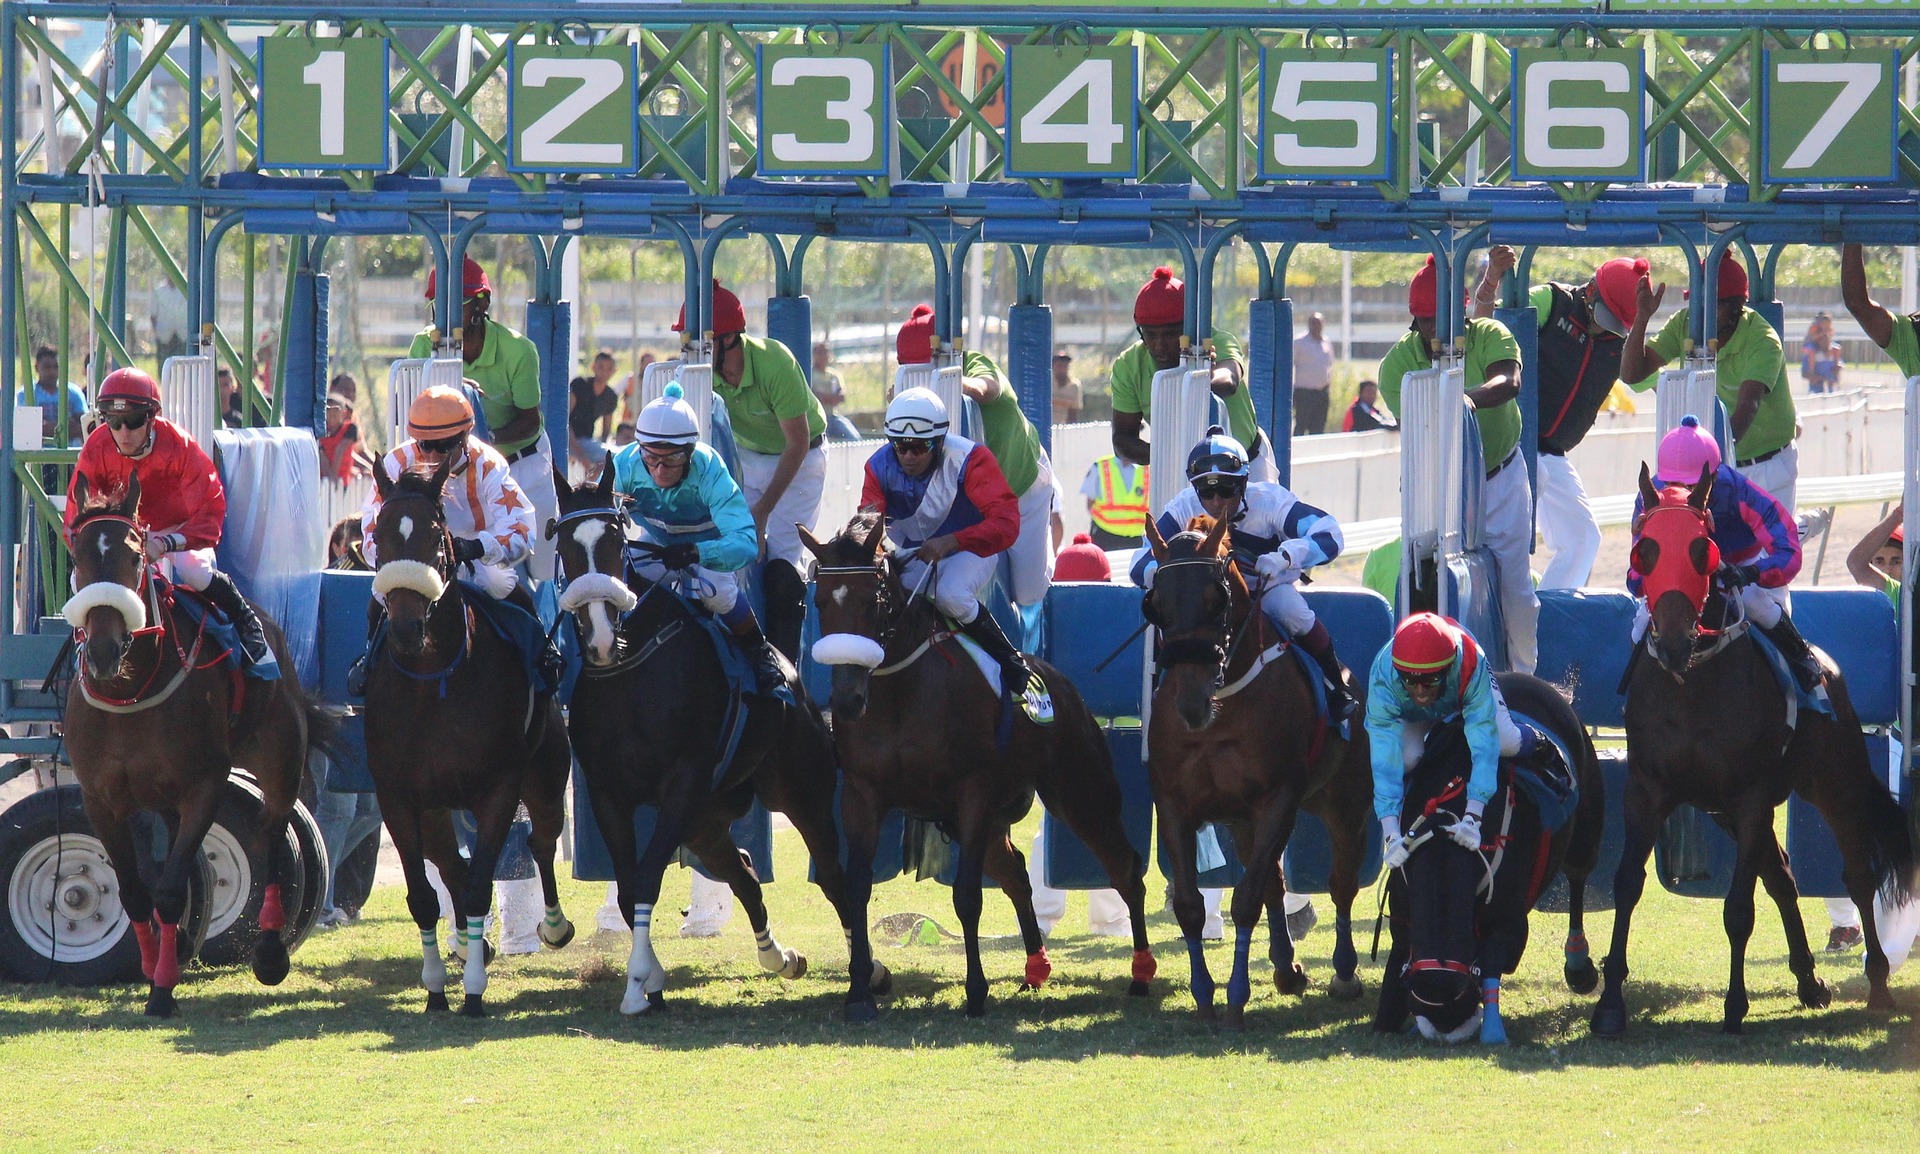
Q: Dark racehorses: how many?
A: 7